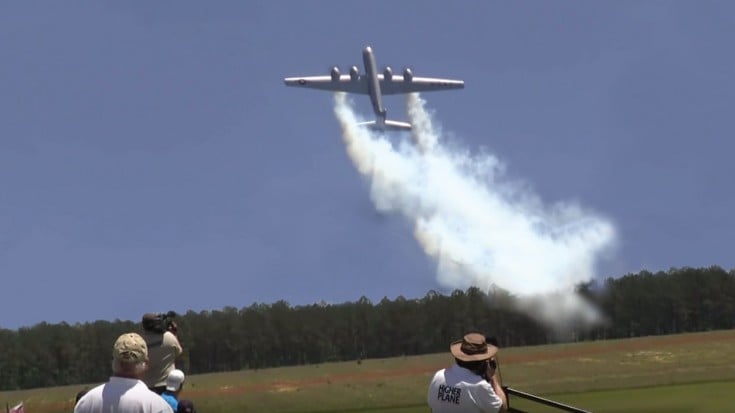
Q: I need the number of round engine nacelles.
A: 4